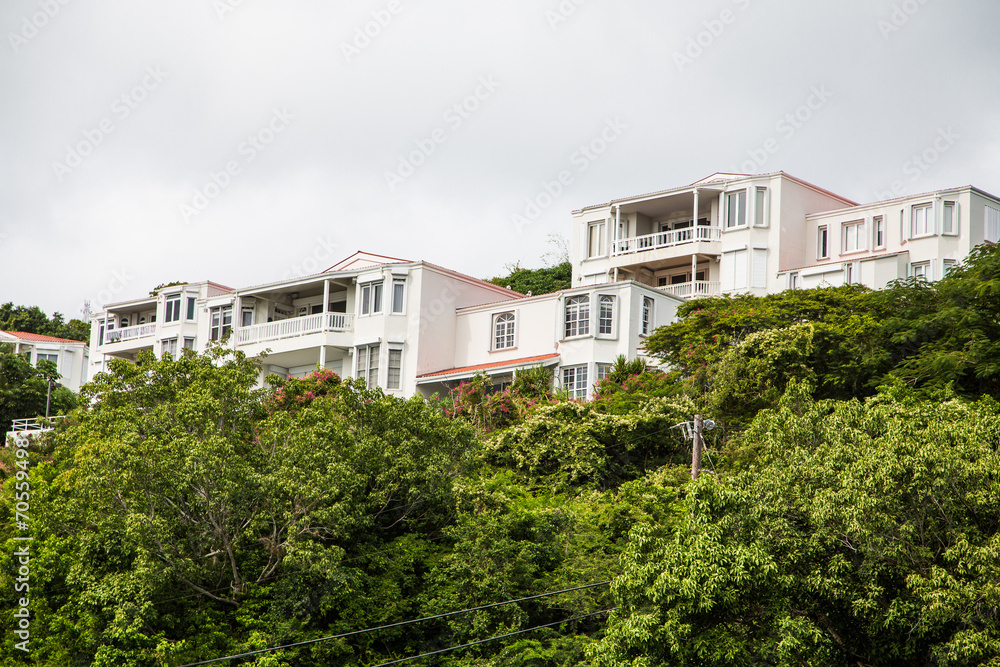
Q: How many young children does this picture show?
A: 0